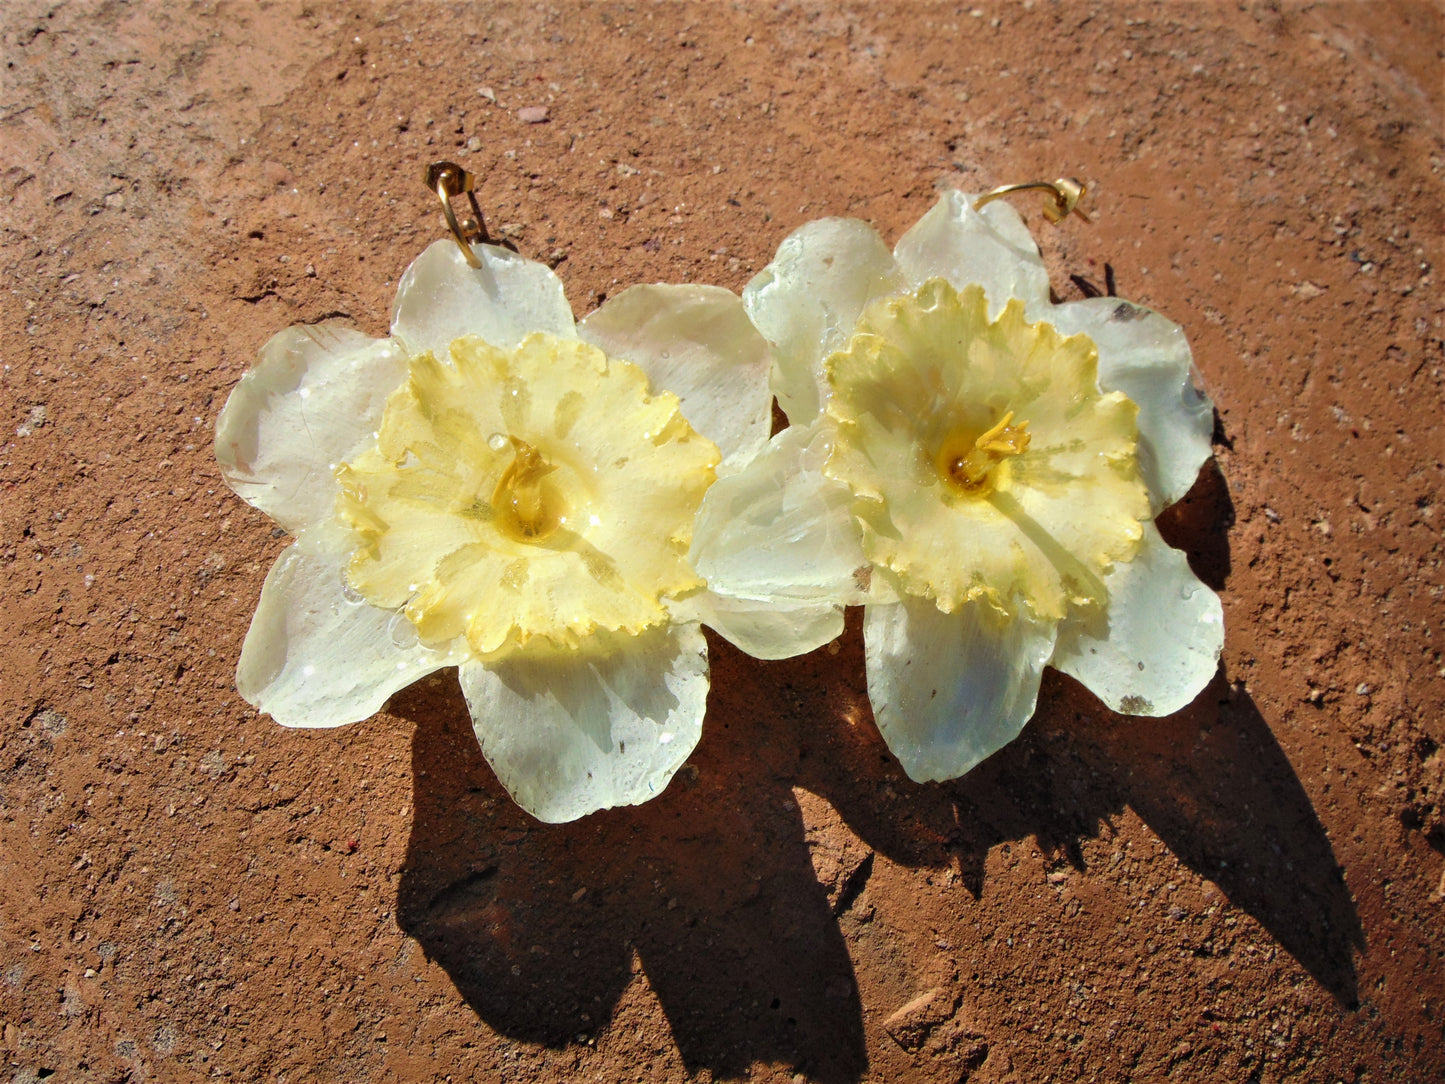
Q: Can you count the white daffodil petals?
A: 12